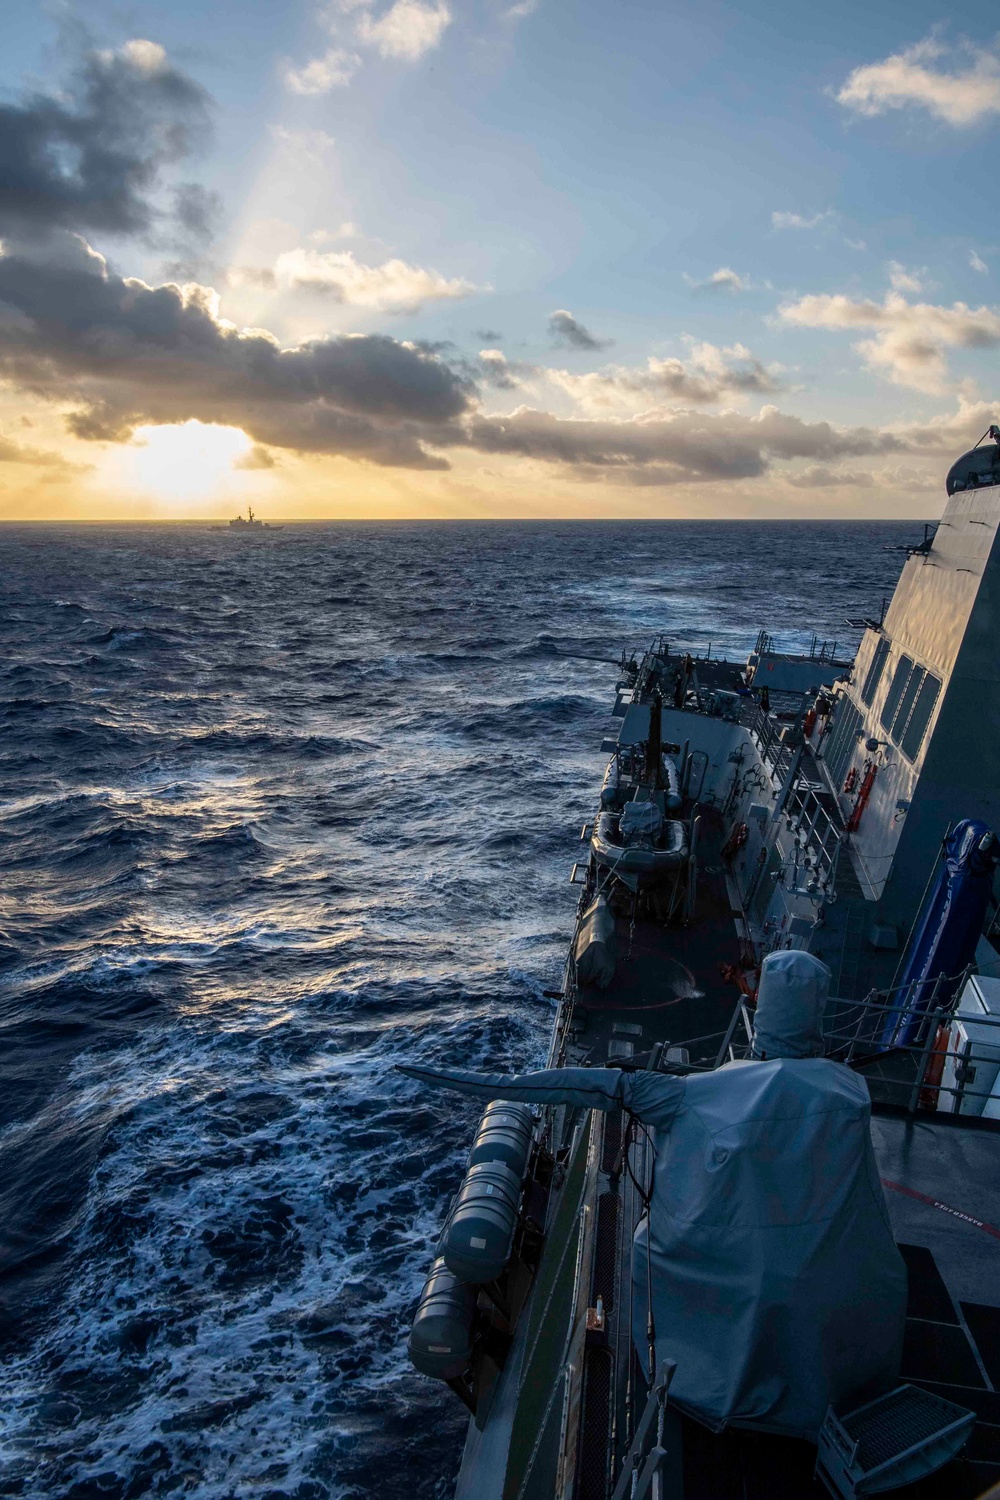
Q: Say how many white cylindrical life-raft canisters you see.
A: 3